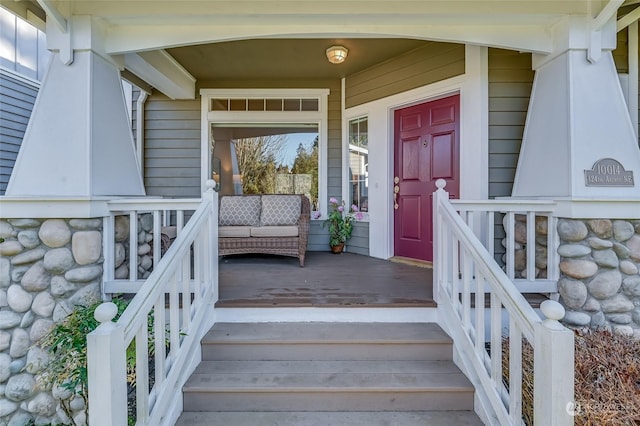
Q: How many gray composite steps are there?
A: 3